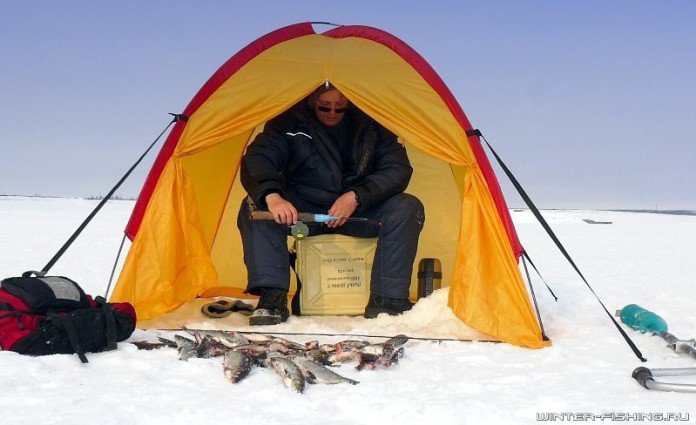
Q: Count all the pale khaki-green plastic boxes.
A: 1